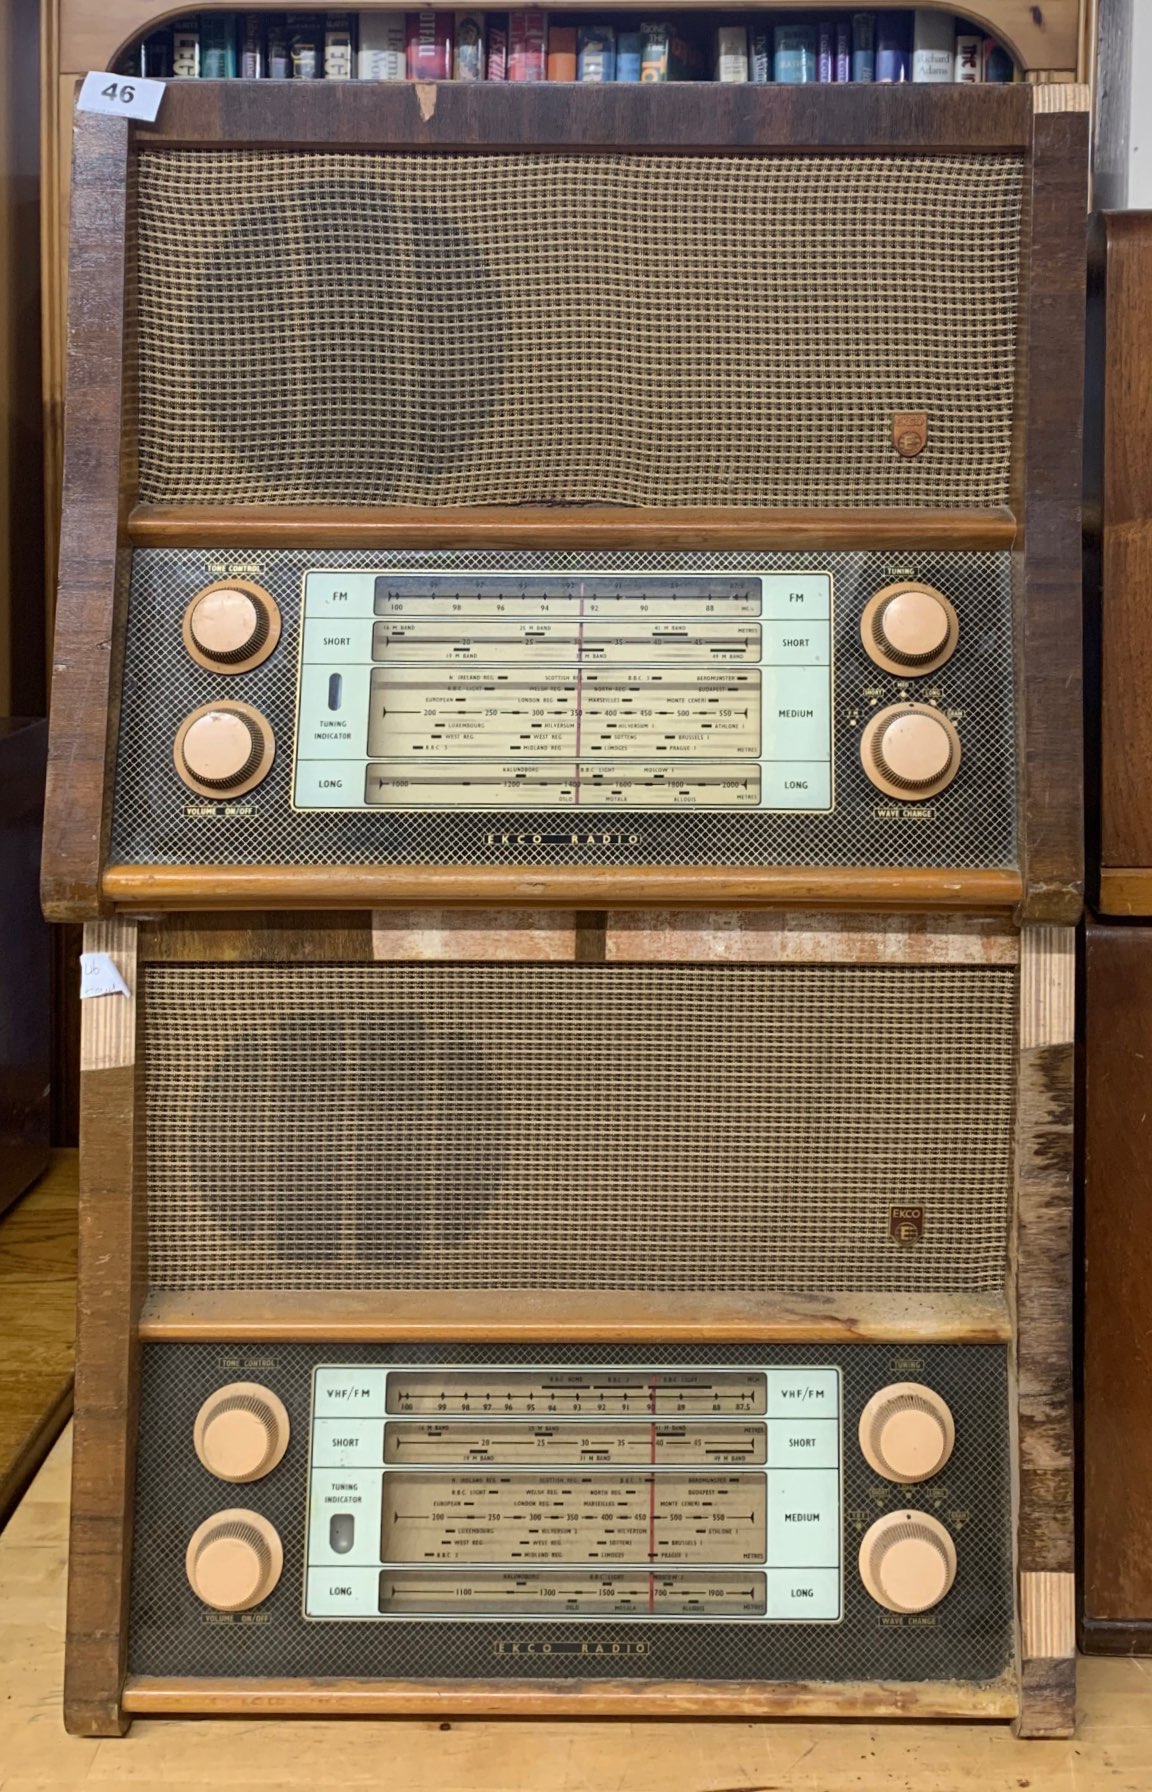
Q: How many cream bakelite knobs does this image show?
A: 8